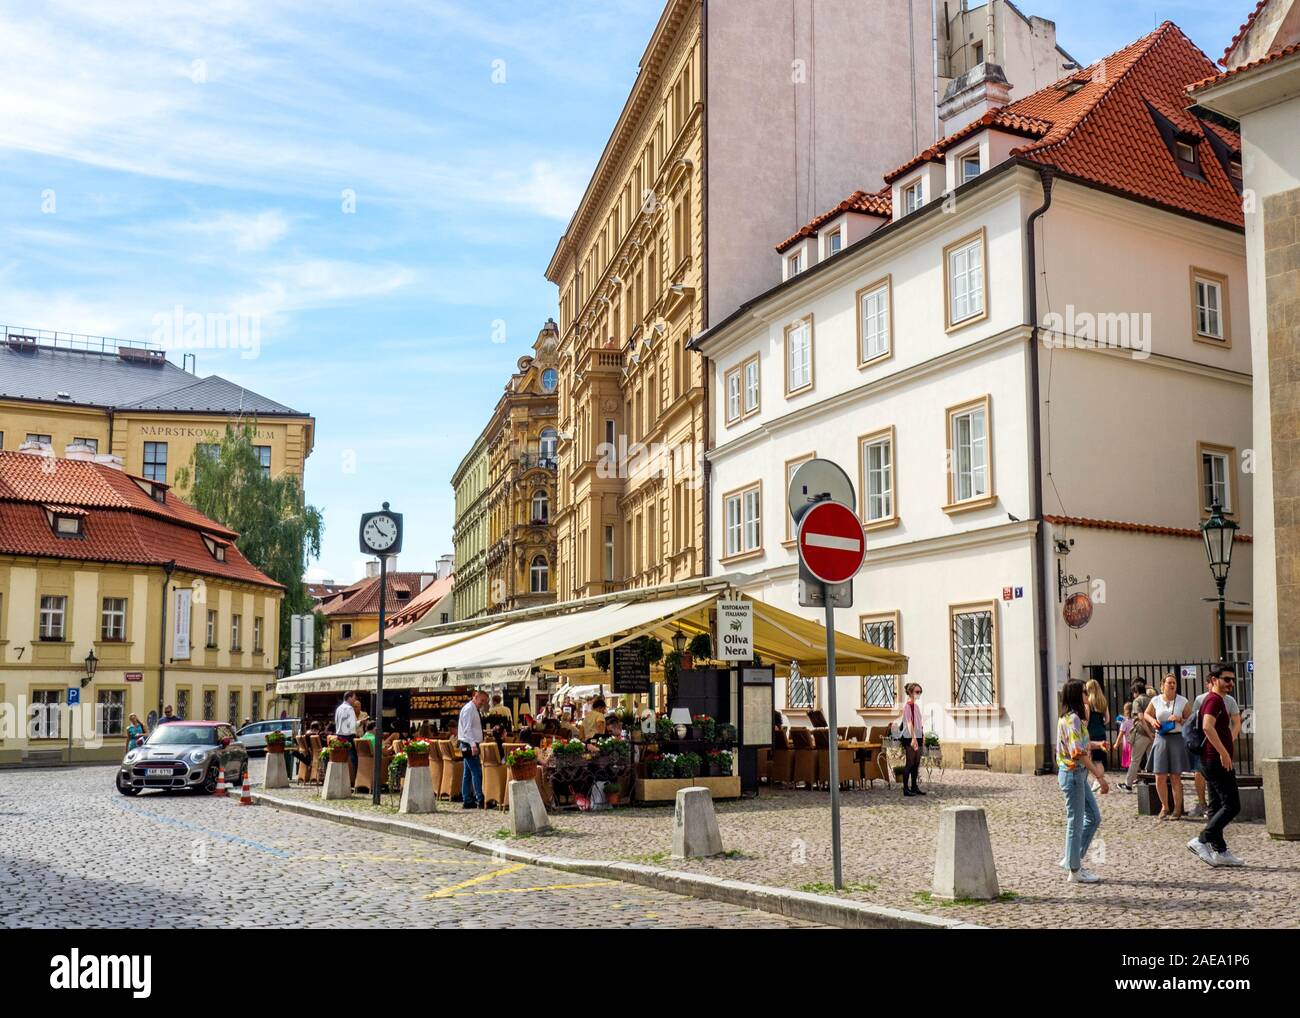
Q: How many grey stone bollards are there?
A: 6